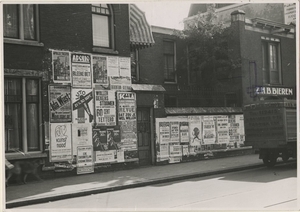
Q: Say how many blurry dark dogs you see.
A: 1